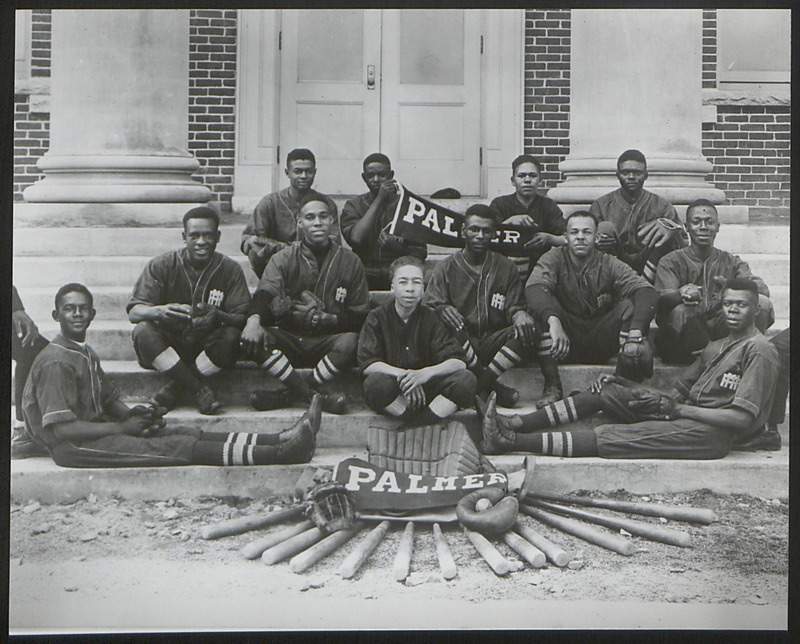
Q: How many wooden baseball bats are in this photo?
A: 13